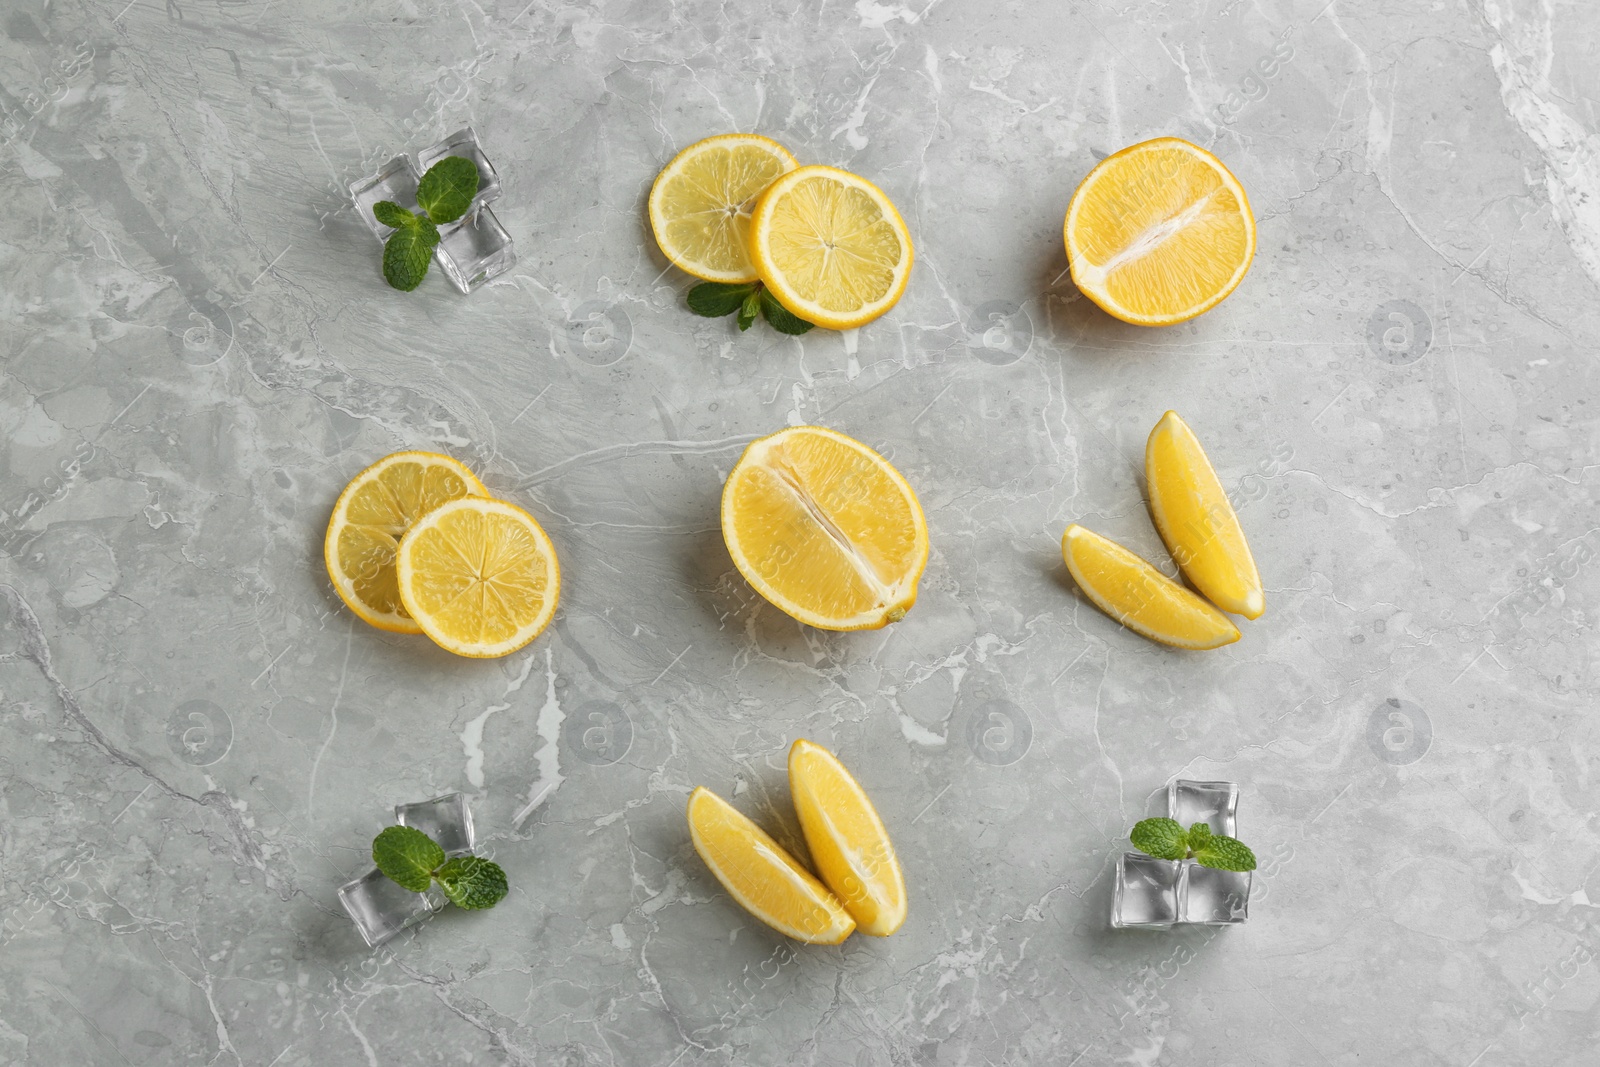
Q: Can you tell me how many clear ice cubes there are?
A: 8